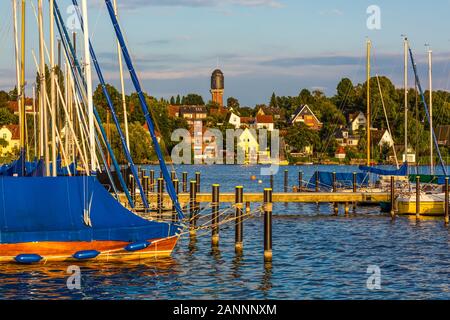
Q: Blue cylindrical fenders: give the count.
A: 3